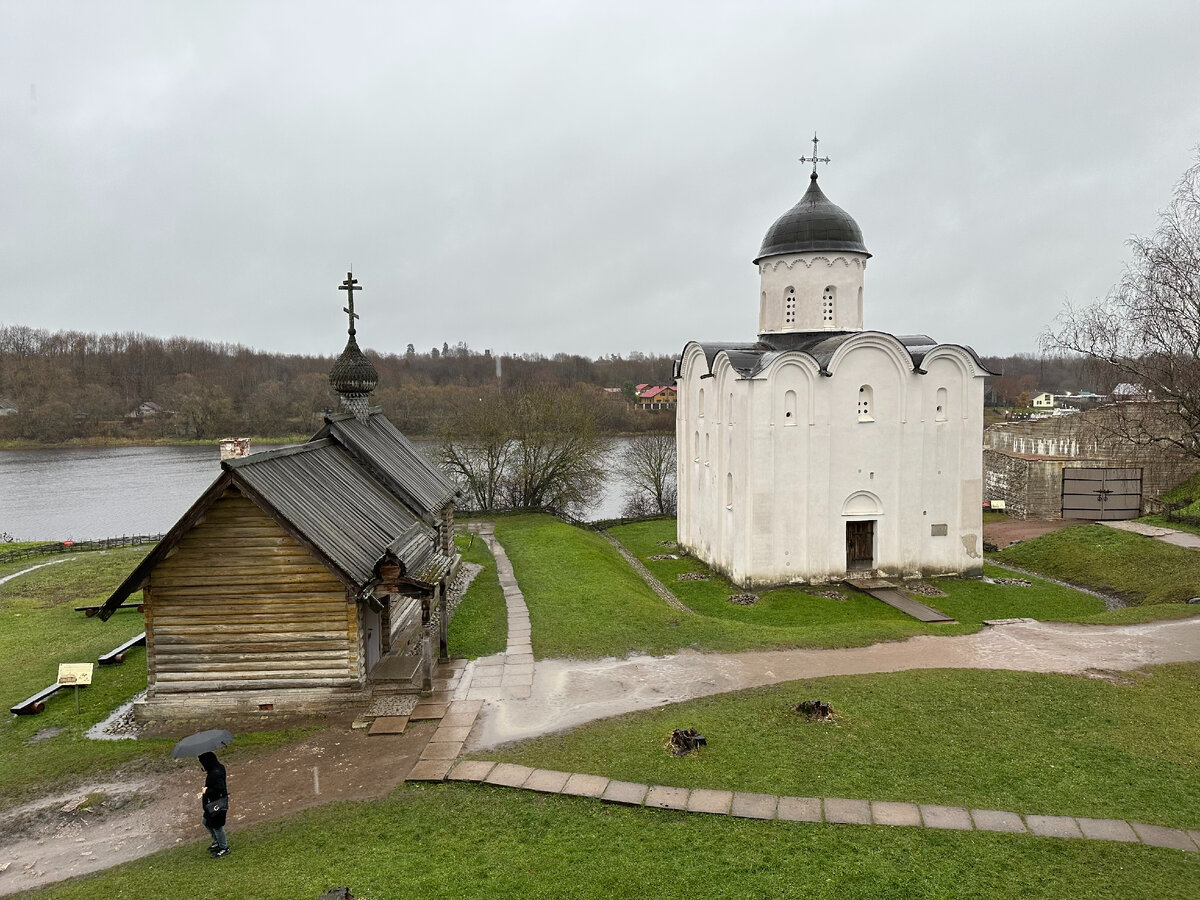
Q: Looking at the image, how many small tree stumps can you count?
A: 2